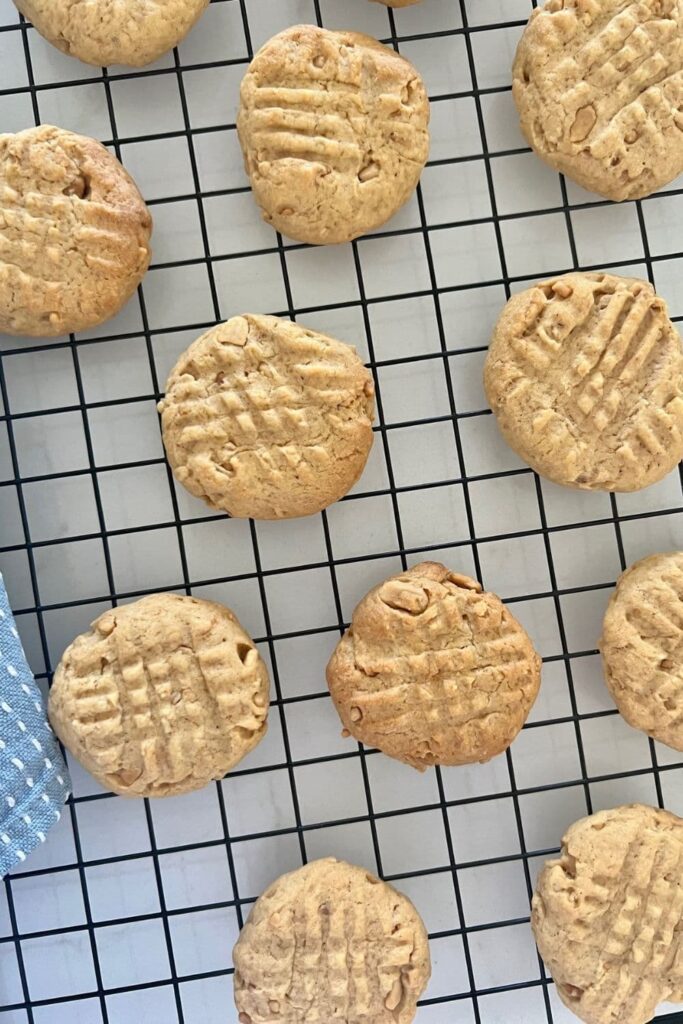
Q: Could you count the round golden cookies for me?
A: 12